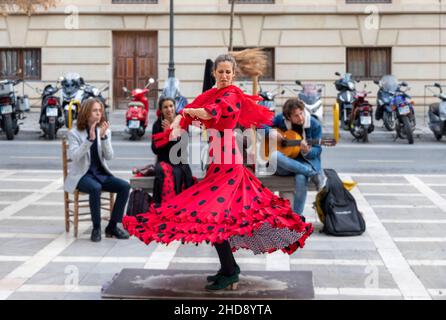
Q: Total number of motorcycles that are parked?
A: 13